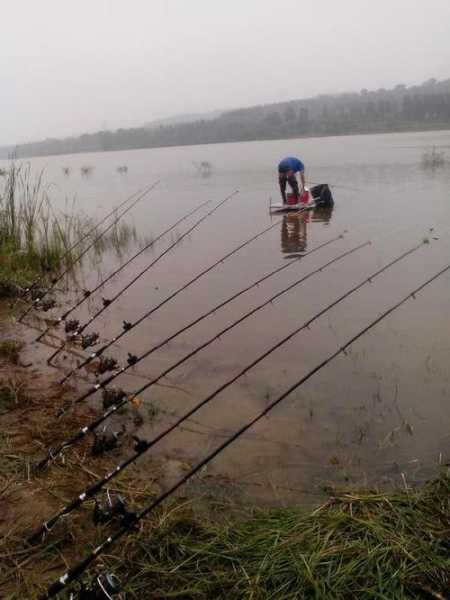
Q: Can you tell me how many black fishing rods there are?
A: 9